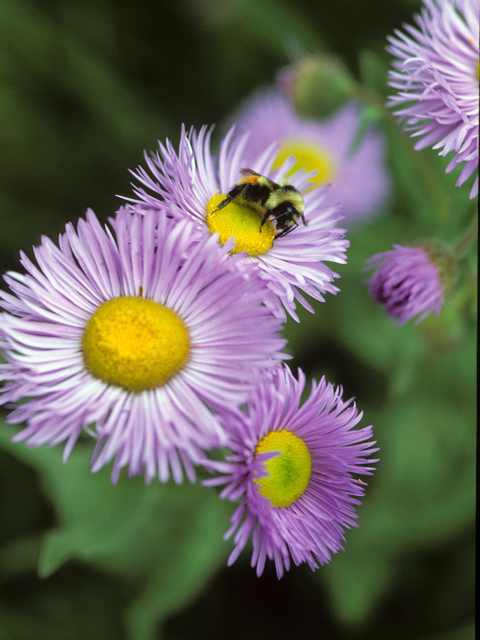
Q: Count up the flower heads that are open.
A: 5